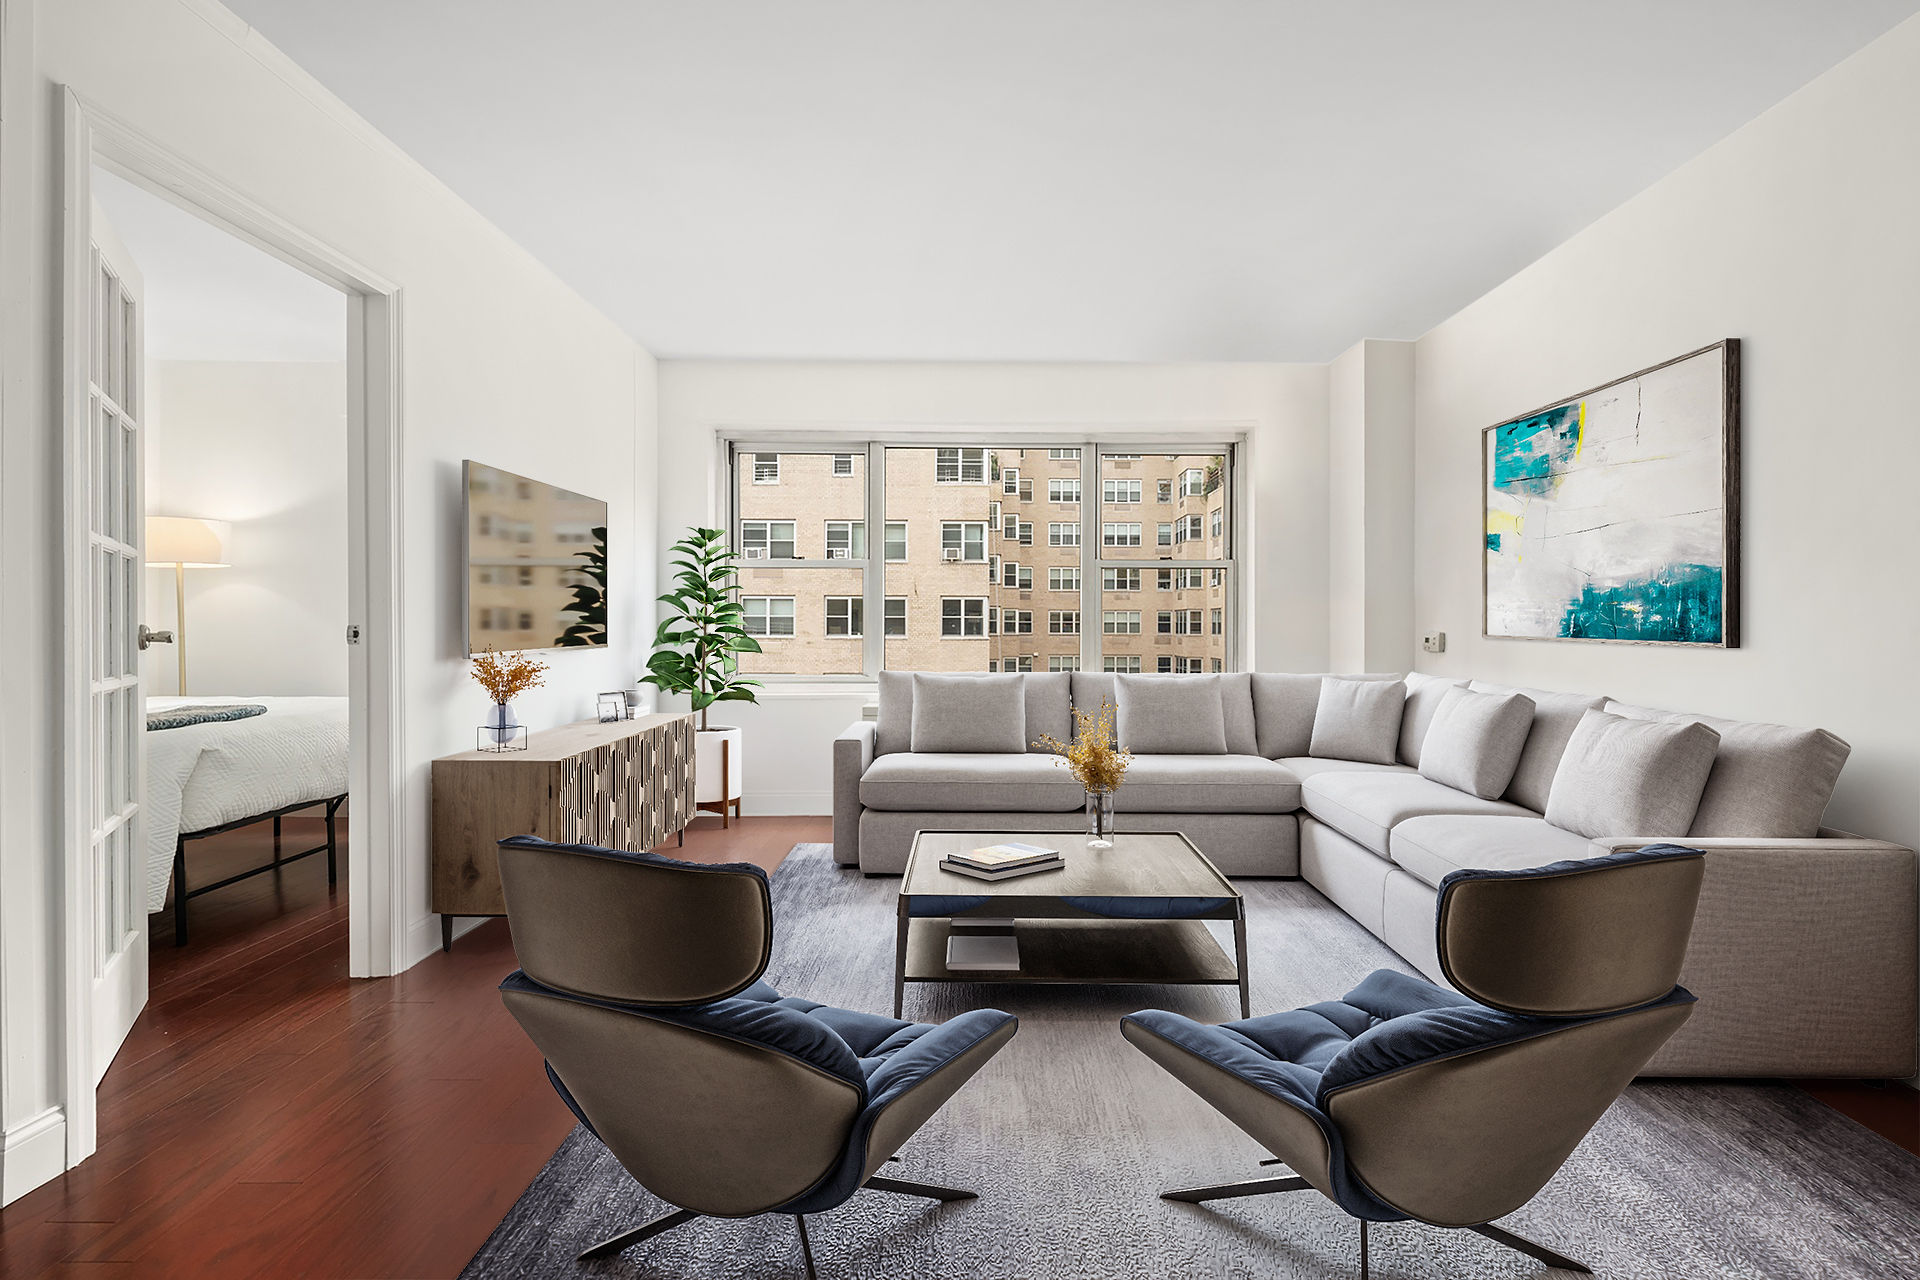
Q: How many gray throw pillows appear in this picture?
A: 5